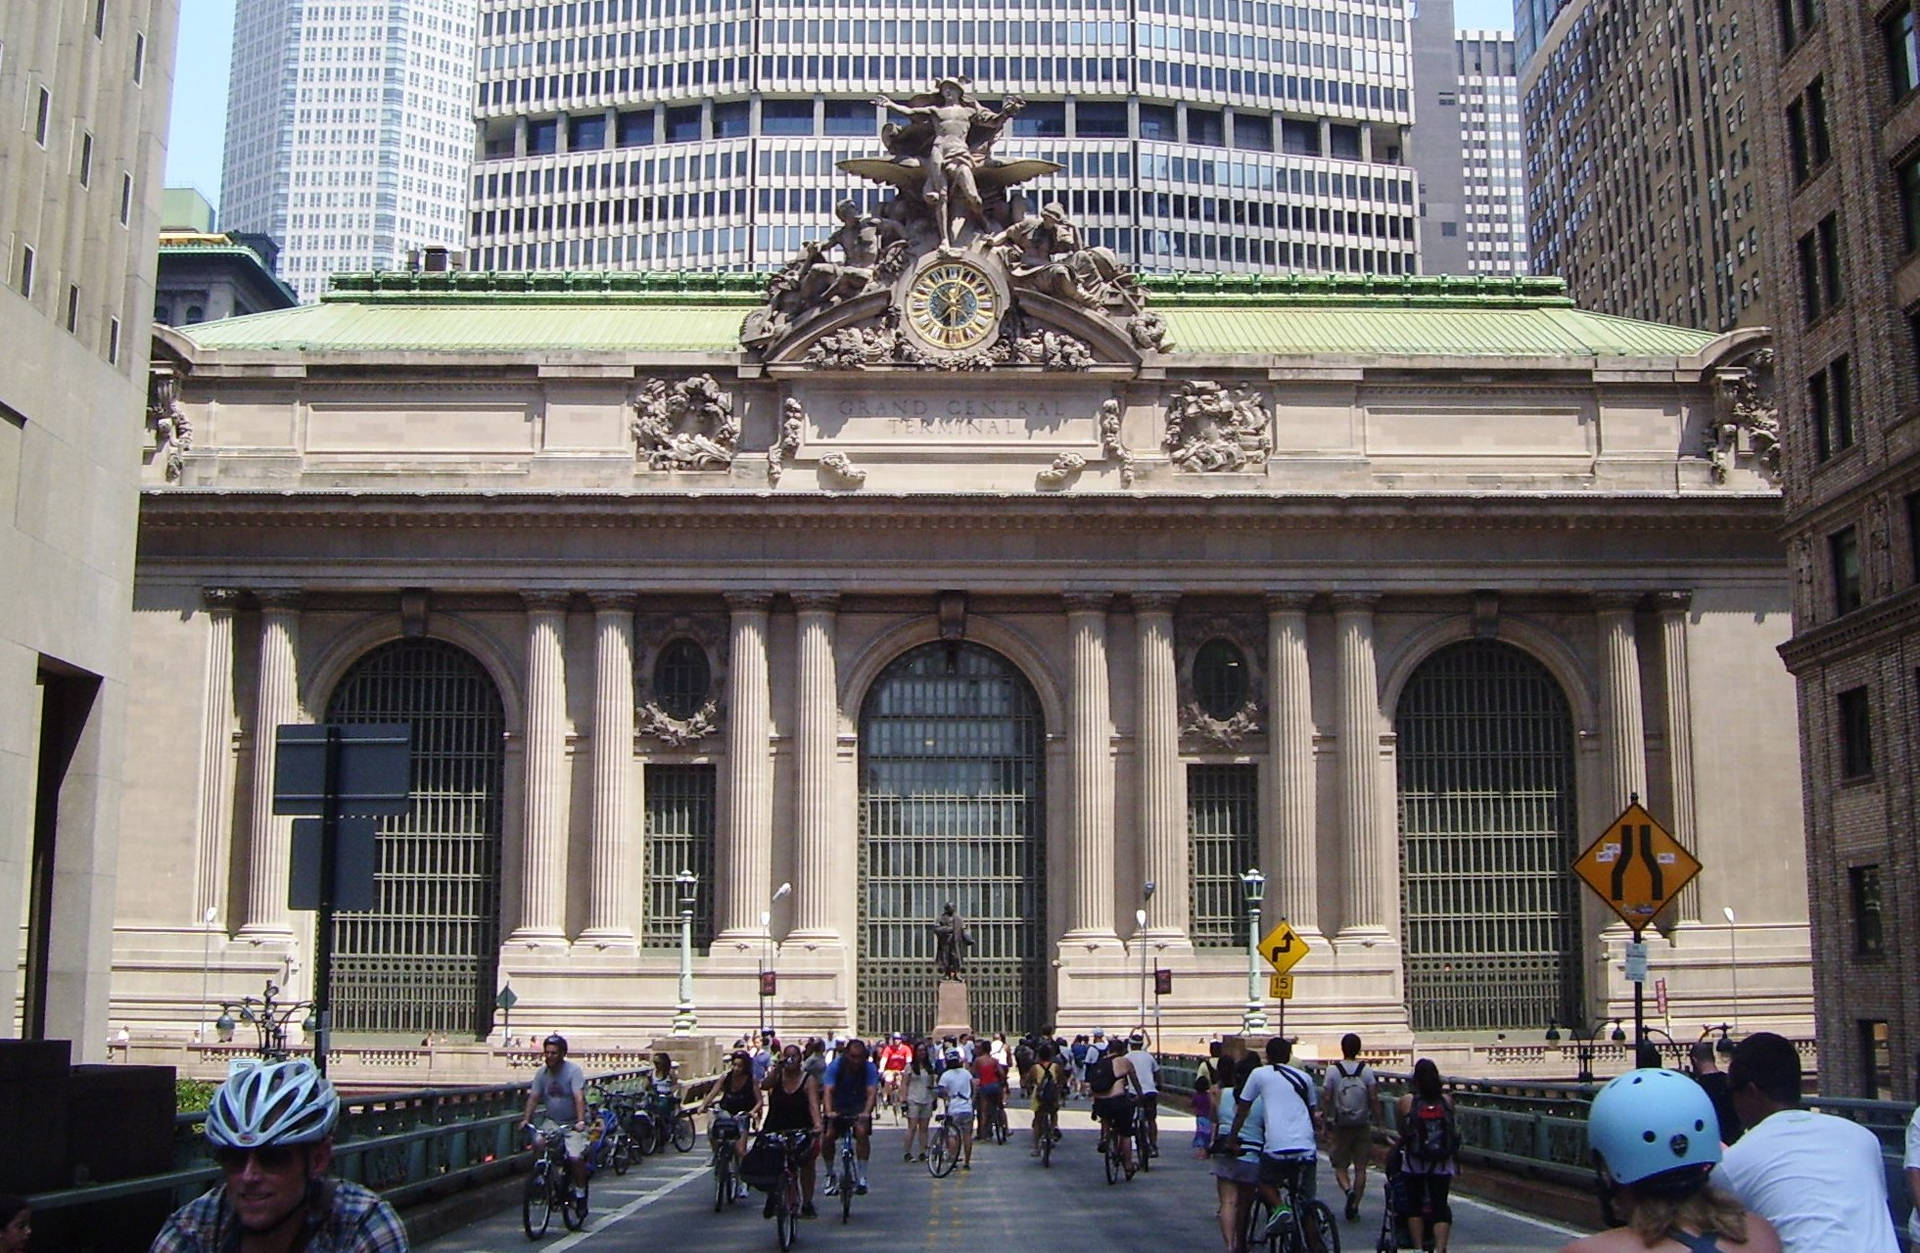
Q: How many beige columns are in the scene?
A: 12